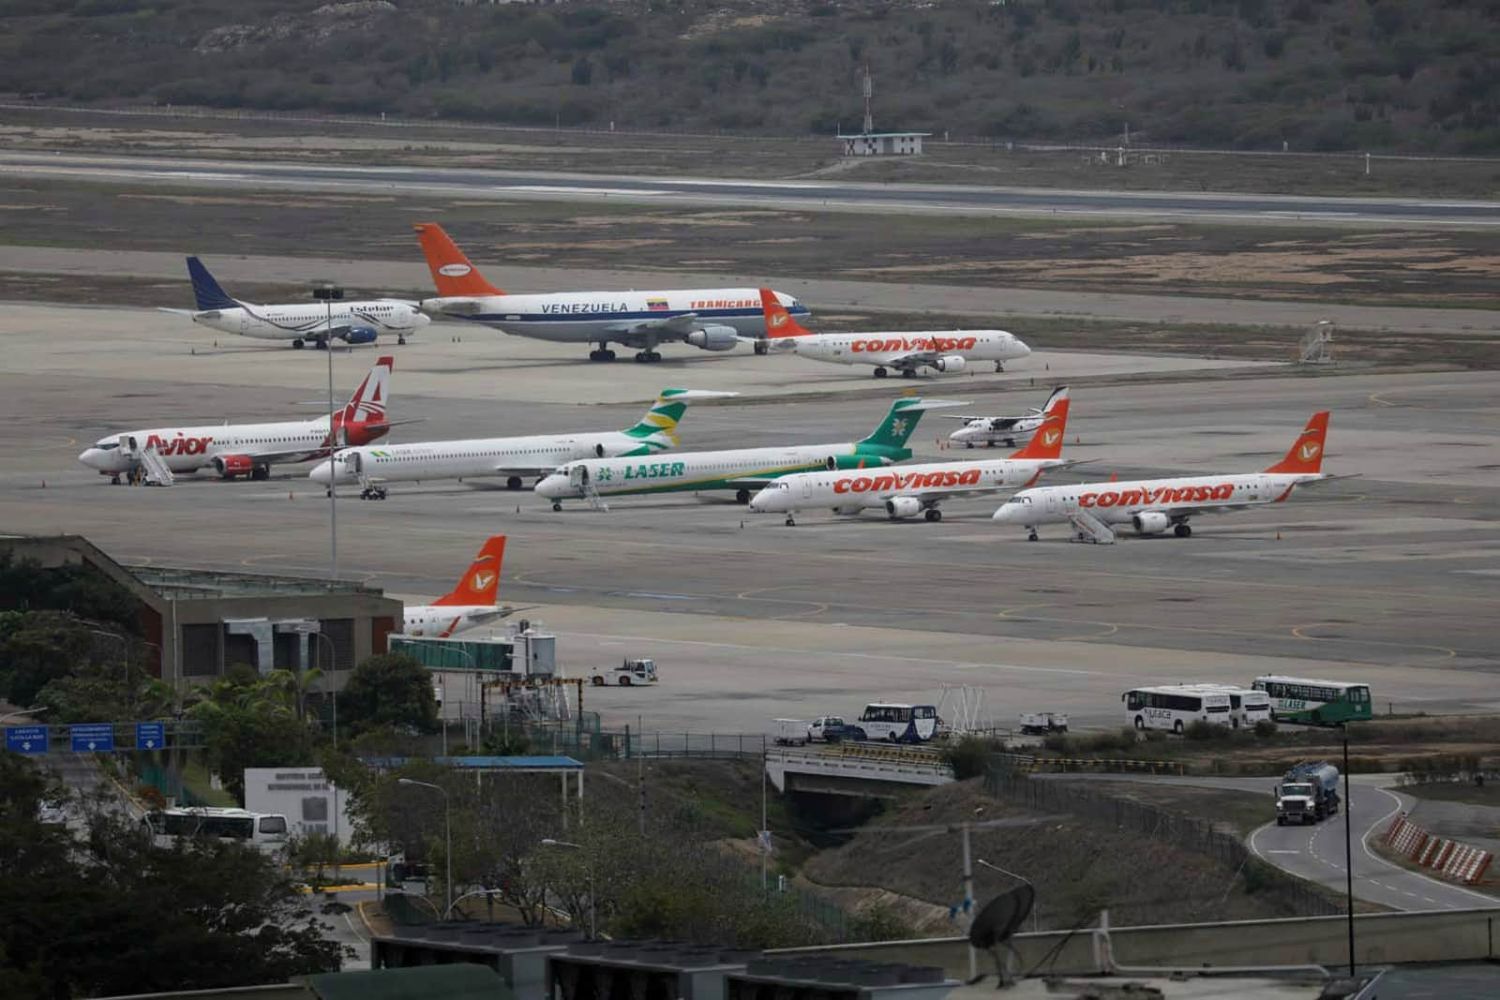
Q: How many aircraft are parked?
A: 10